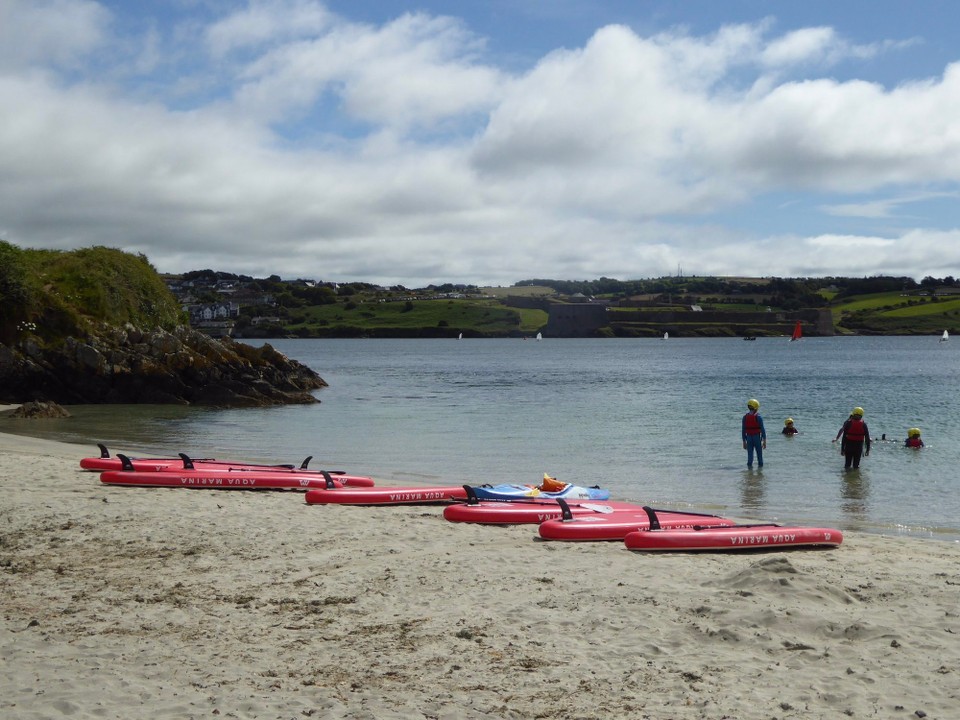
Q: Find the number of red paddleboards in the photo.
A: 8